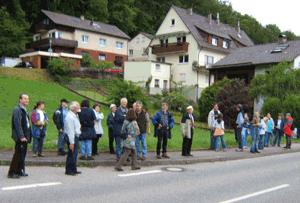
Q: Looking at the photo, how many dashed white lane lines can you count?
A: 3